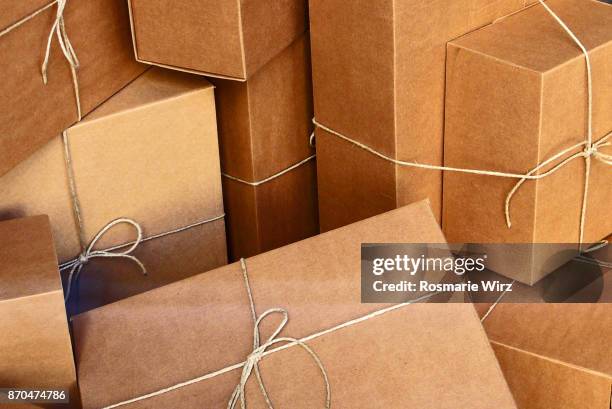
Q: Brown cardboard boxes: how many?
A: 9